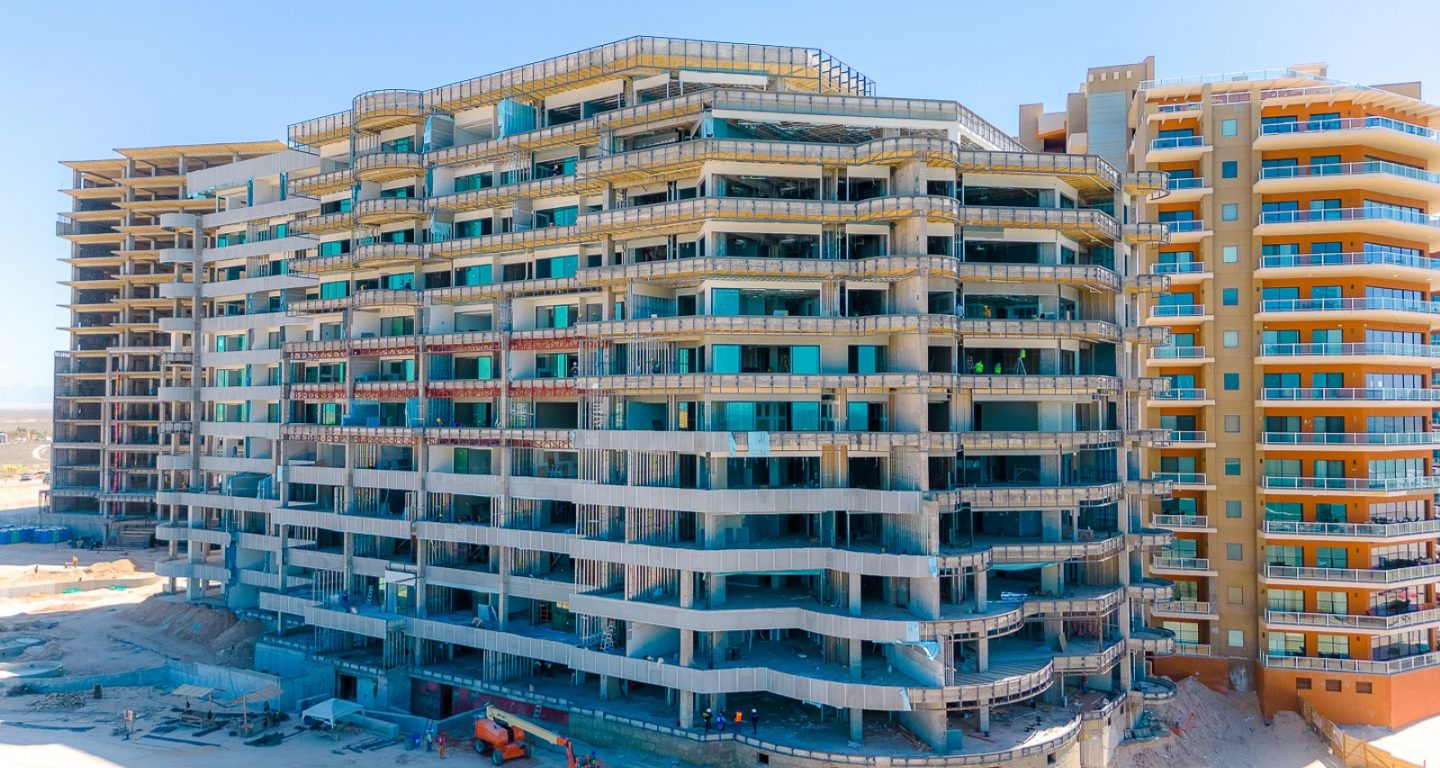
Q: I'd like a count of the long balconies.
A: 13